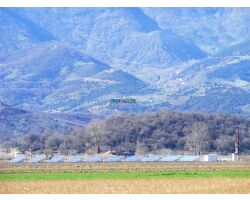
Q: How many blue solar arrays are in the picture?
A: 10